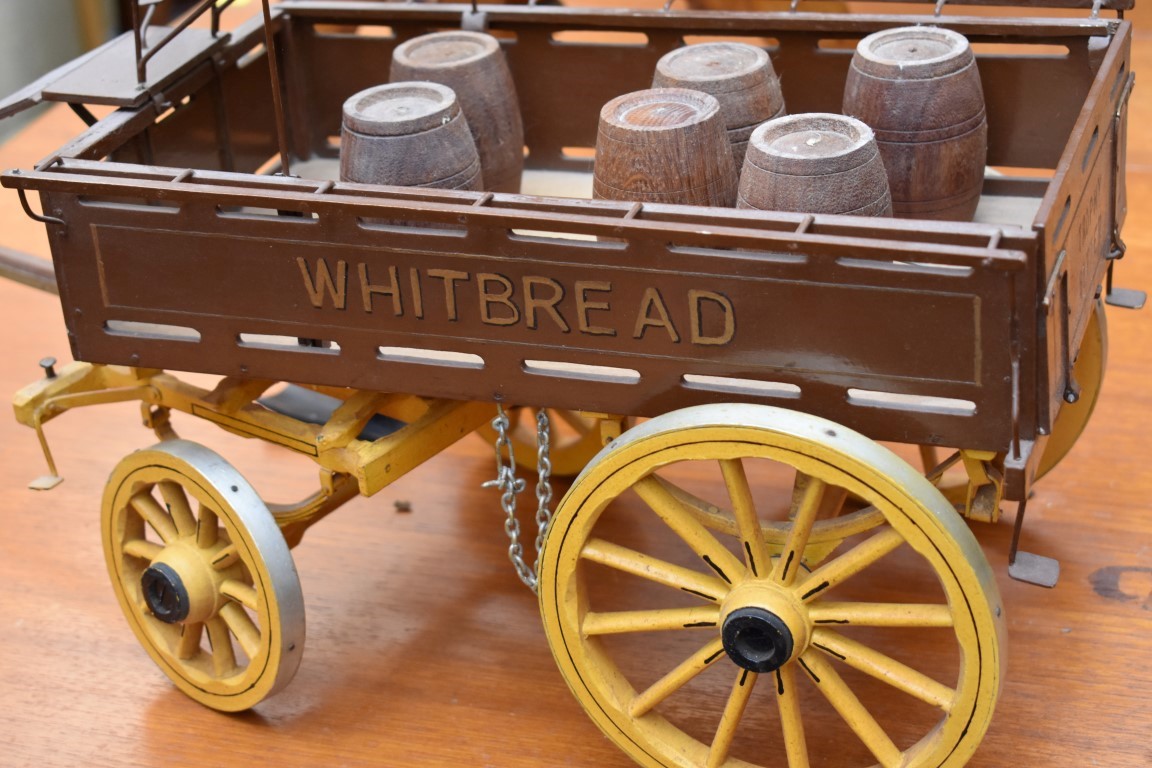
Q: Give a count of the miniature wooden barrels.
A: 6